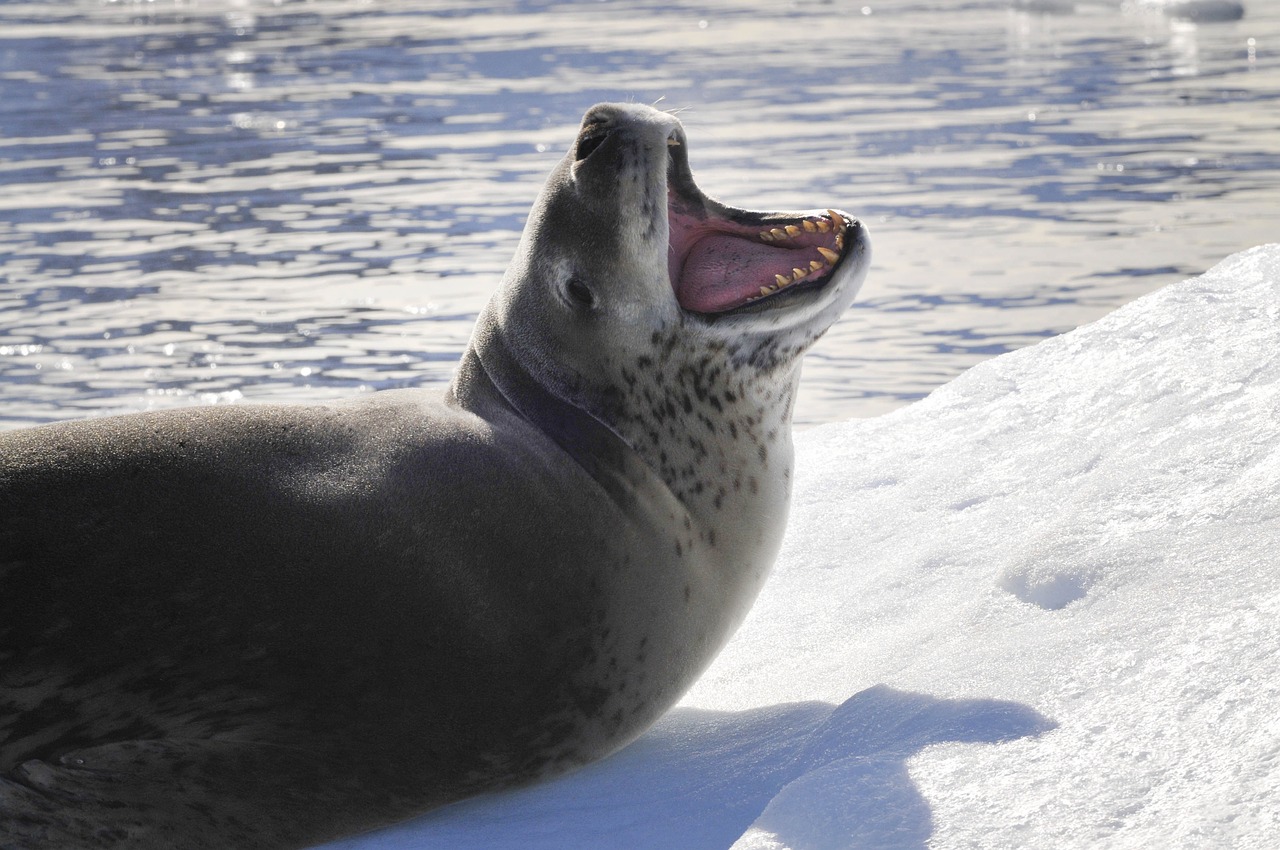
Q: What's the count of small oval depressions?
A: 1